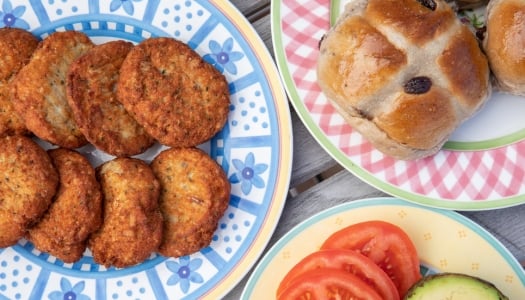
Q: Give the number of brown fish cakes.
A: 8